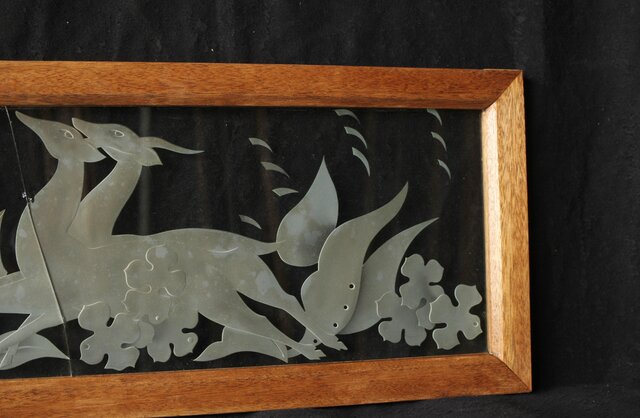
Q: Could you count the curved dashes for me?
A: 10